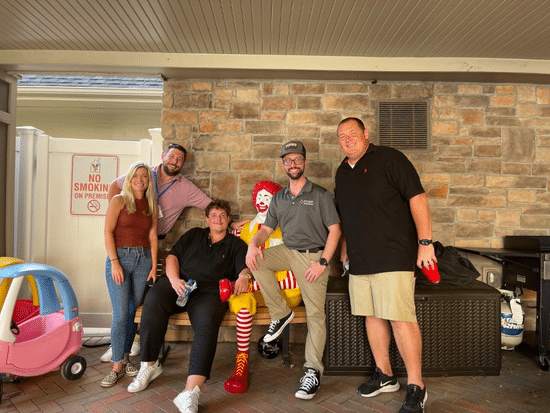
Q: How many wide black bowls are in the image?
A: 0